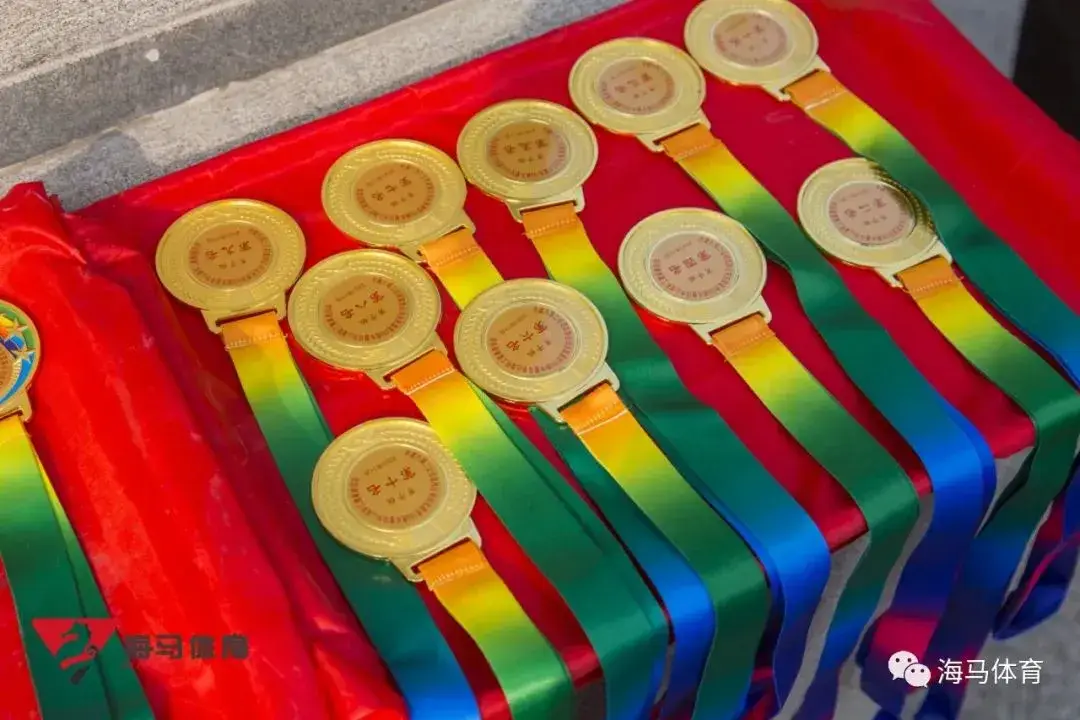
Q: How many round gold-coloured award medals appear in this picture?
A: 10